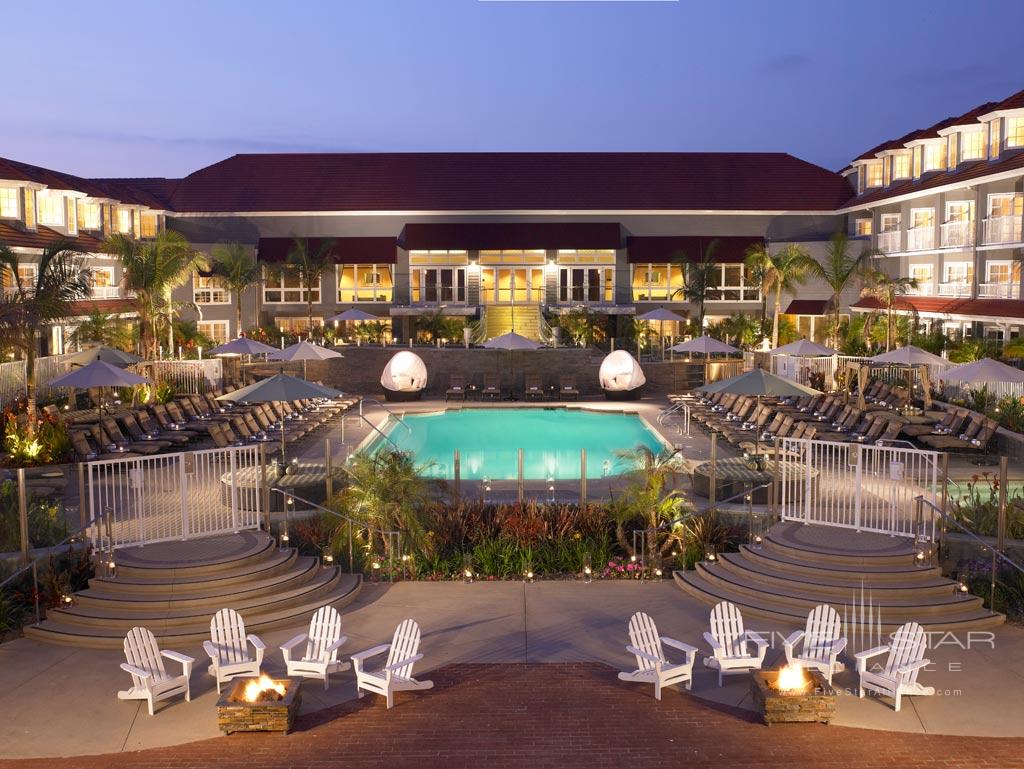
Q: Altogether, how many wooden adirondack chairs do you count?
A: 8